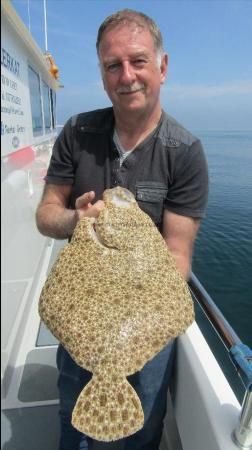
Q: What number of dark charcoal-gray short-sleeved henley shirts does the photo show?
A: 1